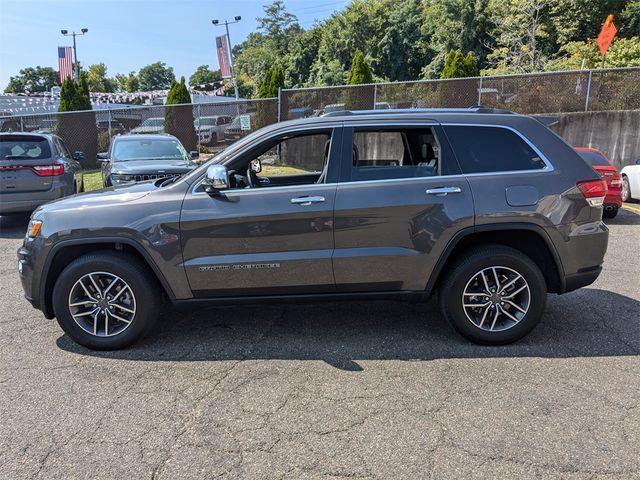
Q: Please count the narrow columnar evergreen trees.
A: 5